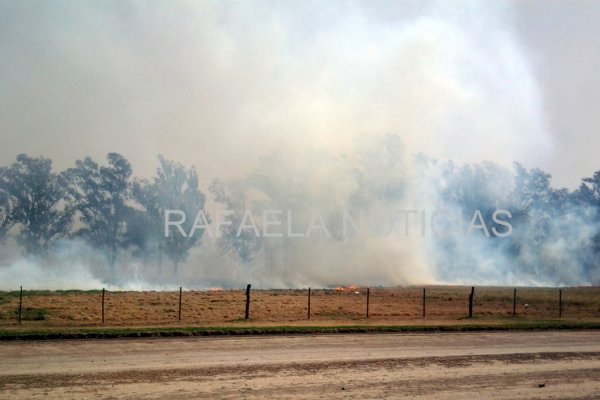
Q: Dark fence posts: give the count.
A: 10